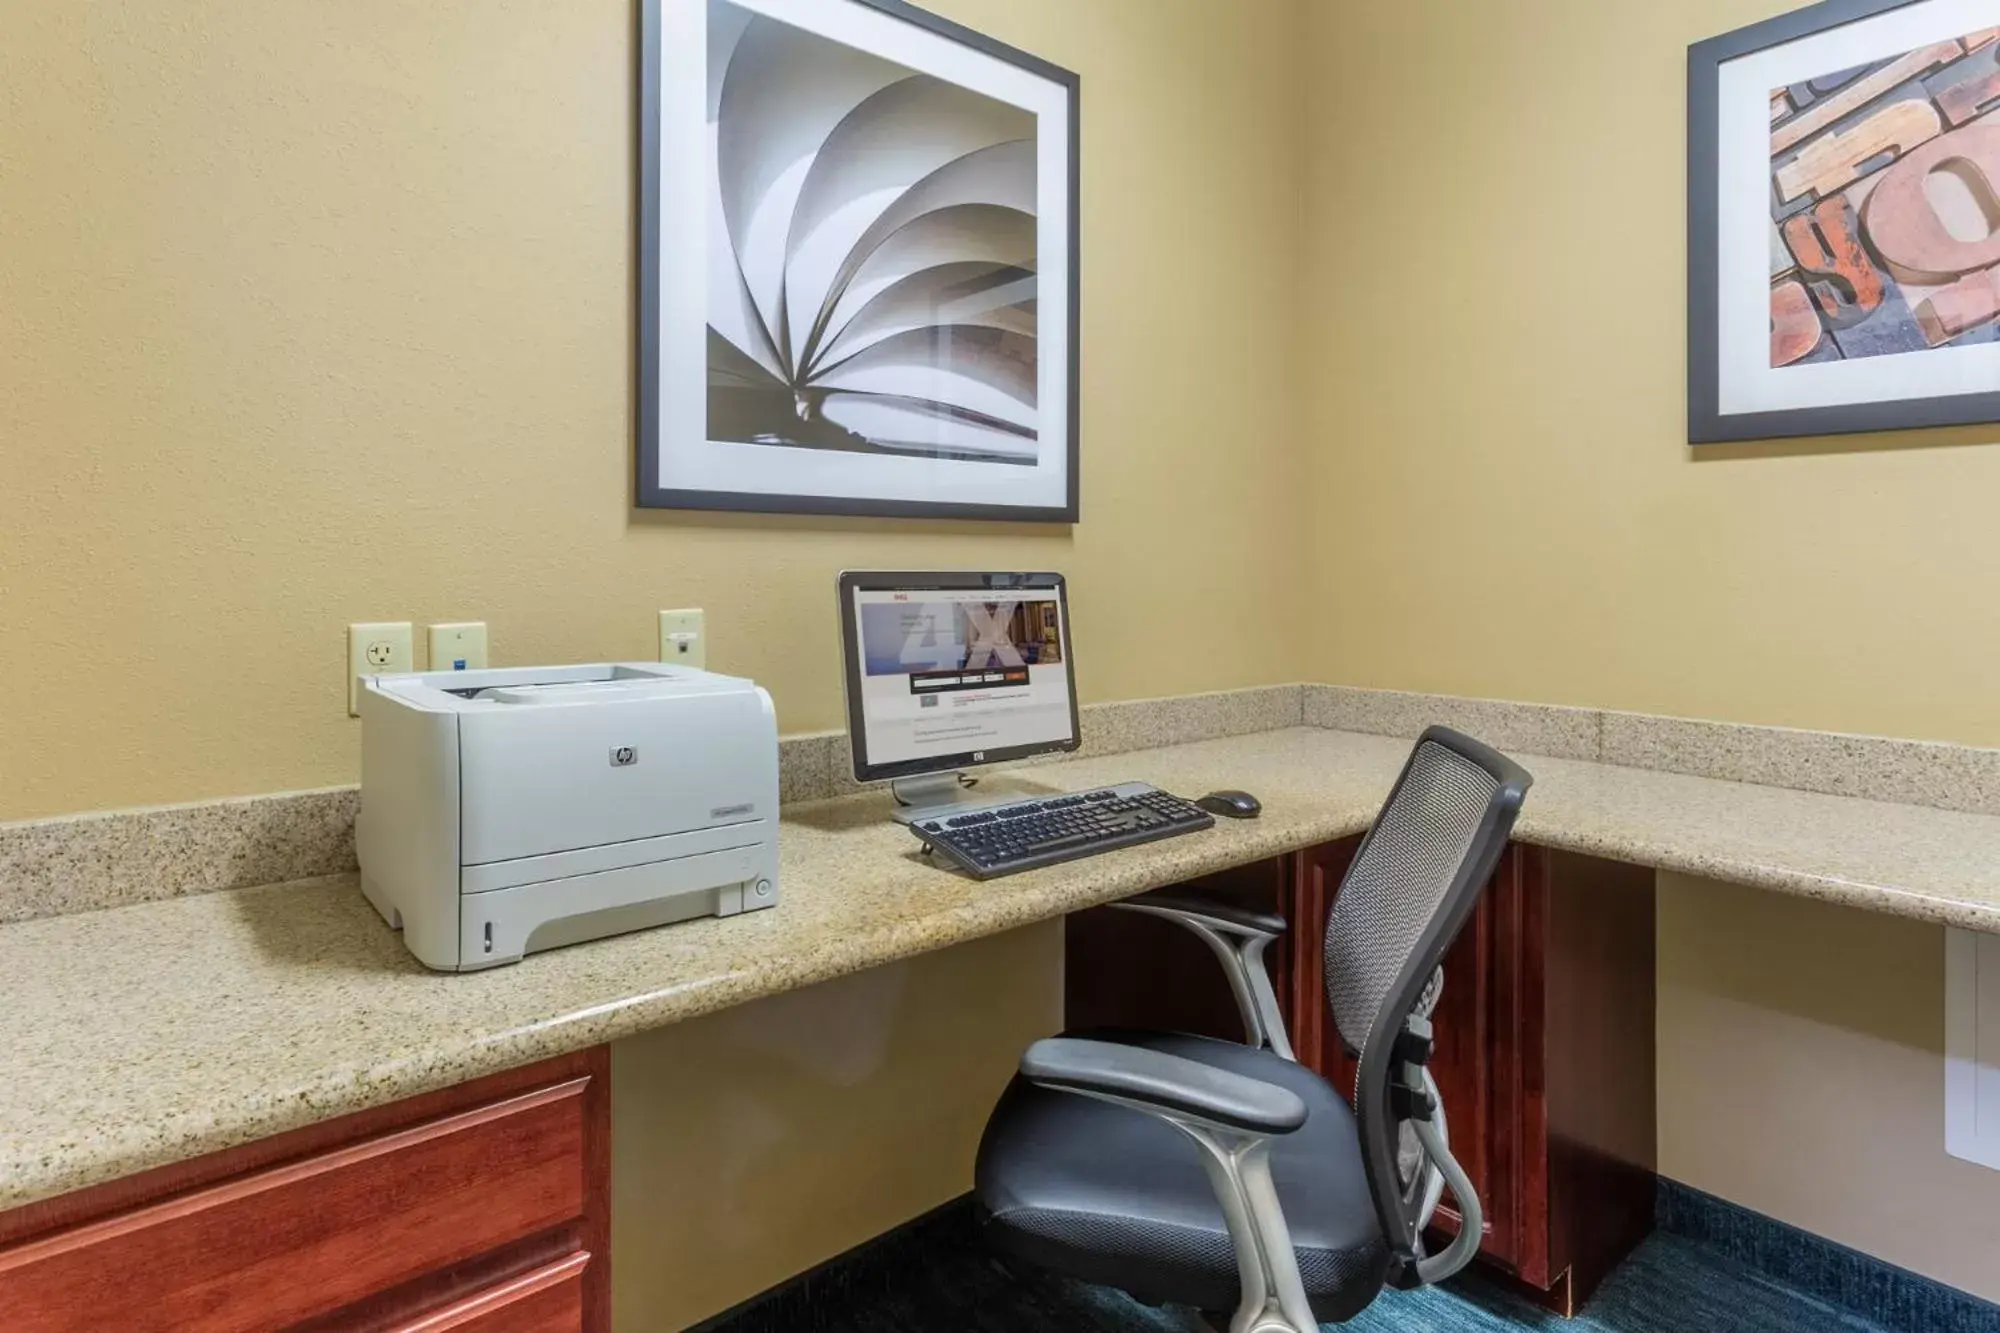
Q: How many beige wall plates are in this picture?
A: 3